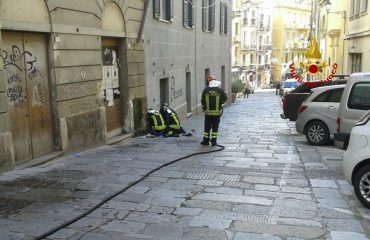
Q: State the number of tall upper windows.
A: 4